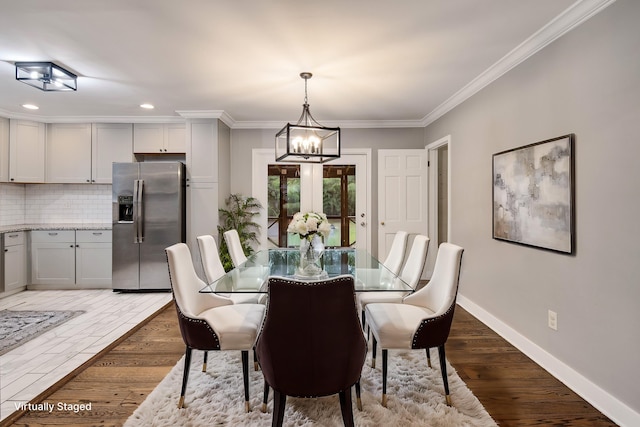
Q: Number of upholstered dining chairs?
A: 7